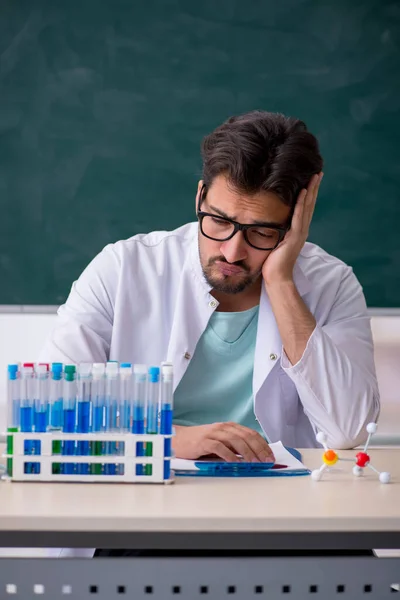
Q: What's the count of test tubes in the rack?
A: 12